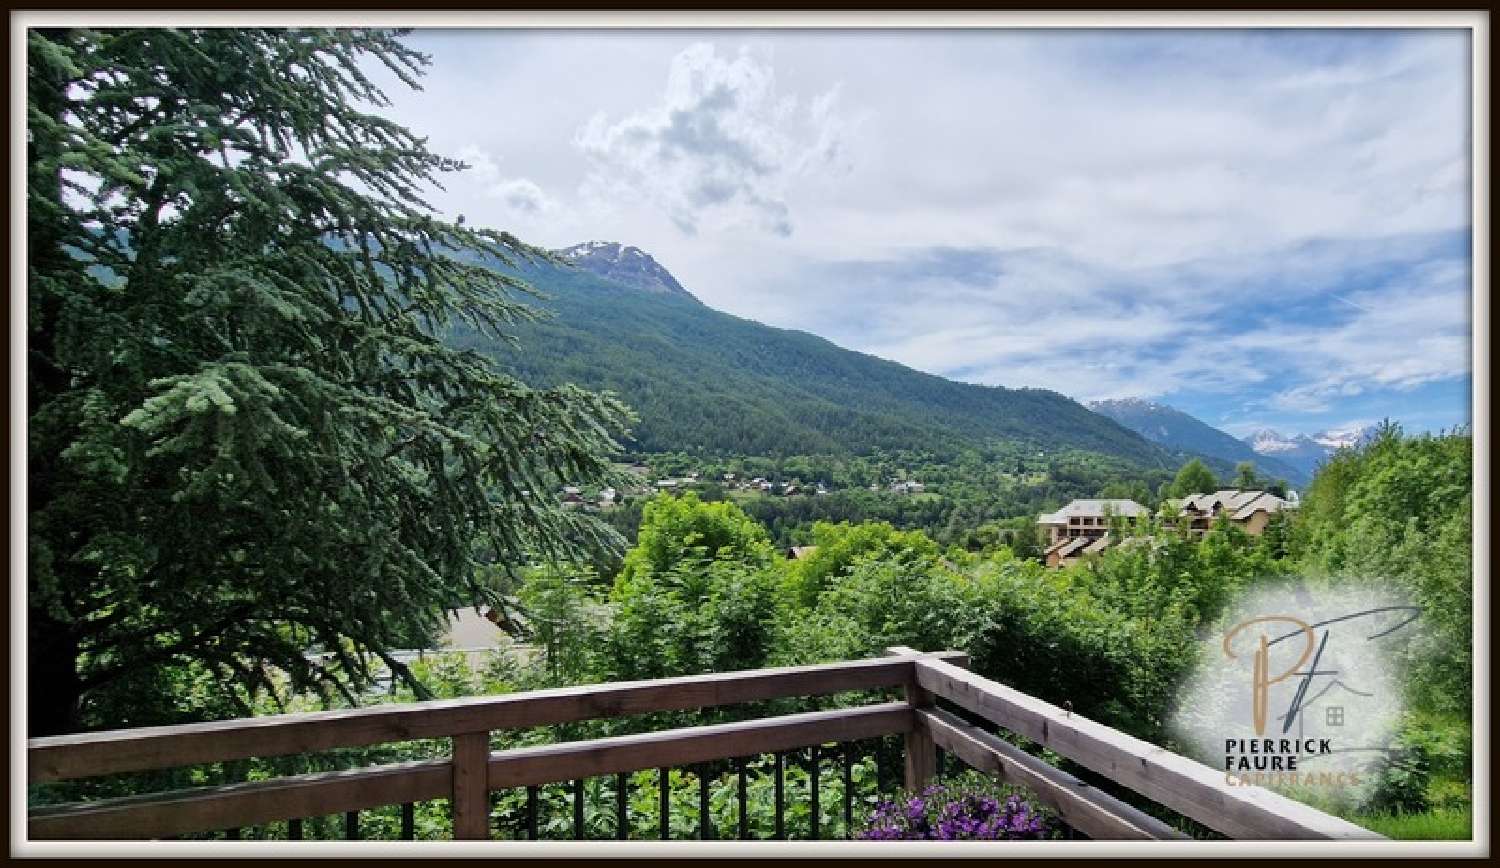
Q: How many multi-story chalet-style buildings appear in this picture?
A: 2